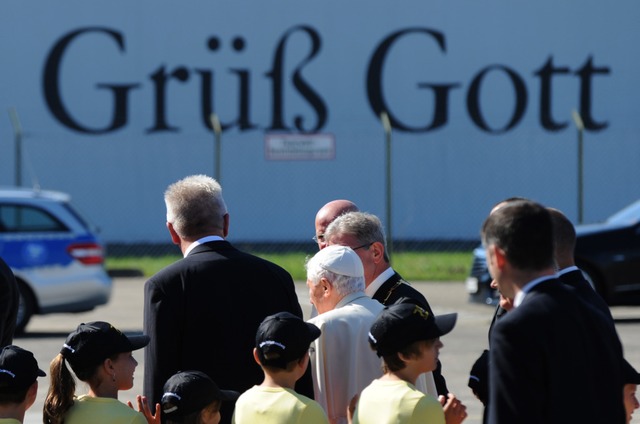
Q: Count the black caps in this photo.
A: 7